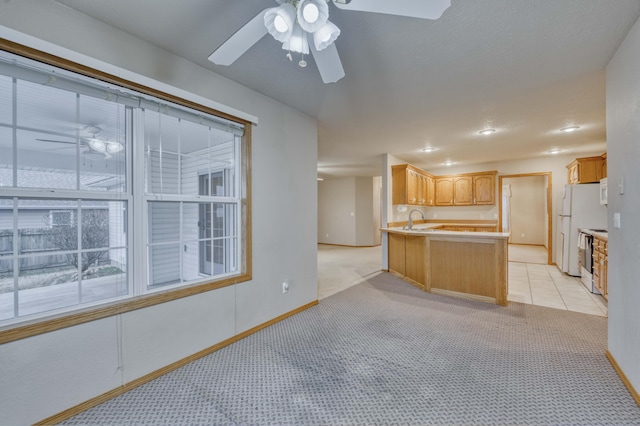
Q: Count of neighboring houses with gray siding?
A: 1